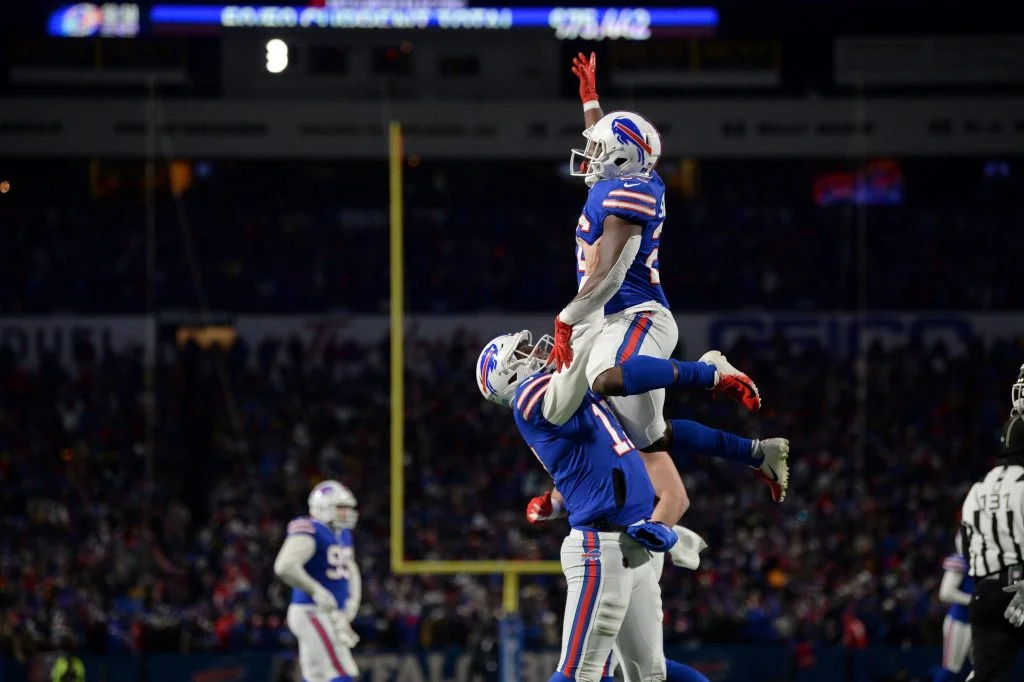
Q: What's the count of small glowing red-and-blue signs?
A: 1